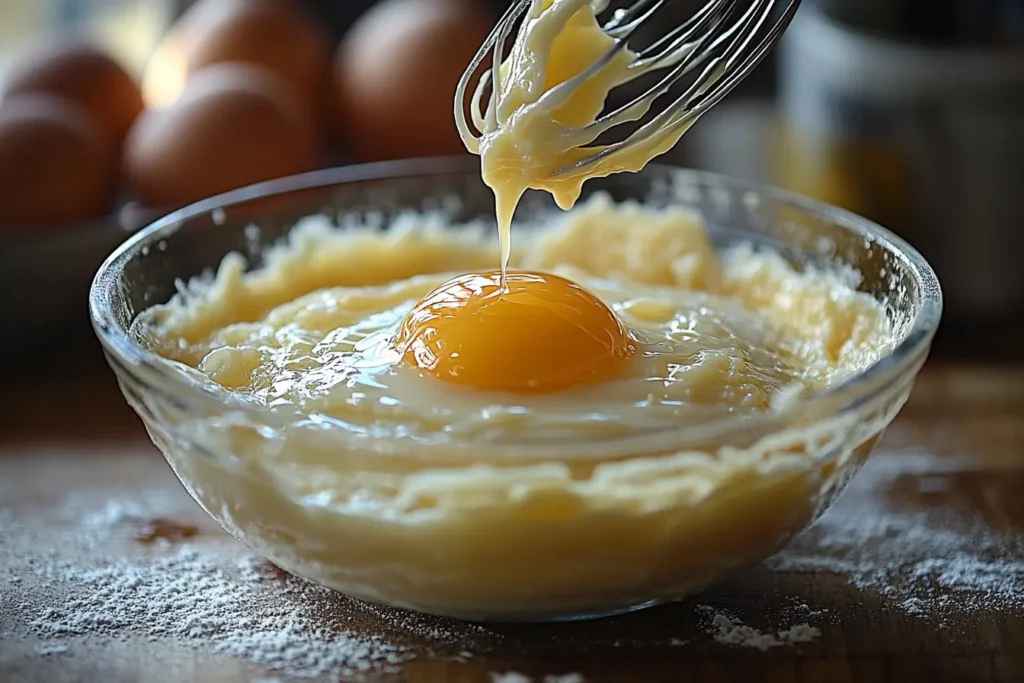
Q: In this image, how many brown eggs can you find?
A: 5